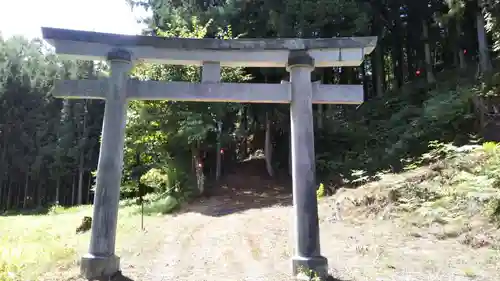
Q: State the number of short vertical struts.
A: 1